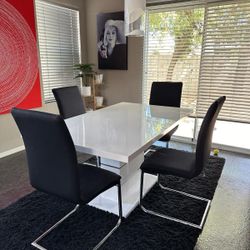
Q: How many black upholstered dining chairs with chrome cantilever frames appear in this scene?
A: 4